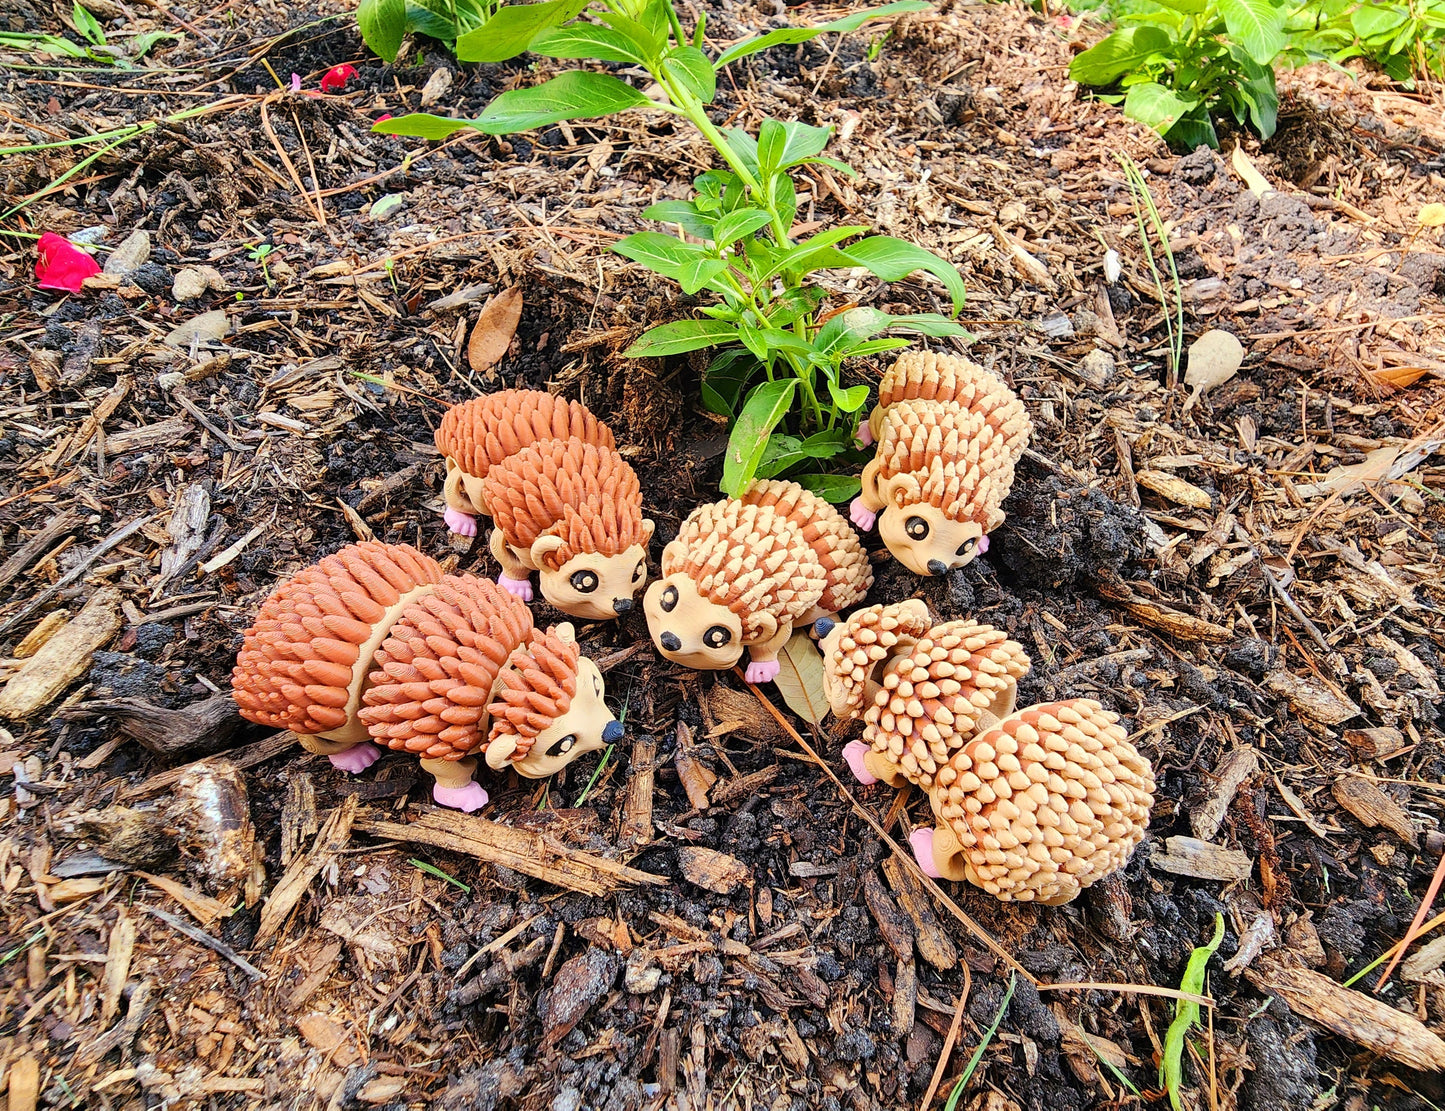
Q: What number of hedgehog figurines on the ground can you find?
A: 5